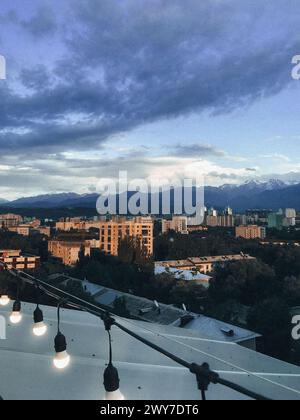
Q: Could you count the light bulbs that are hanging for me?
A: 5